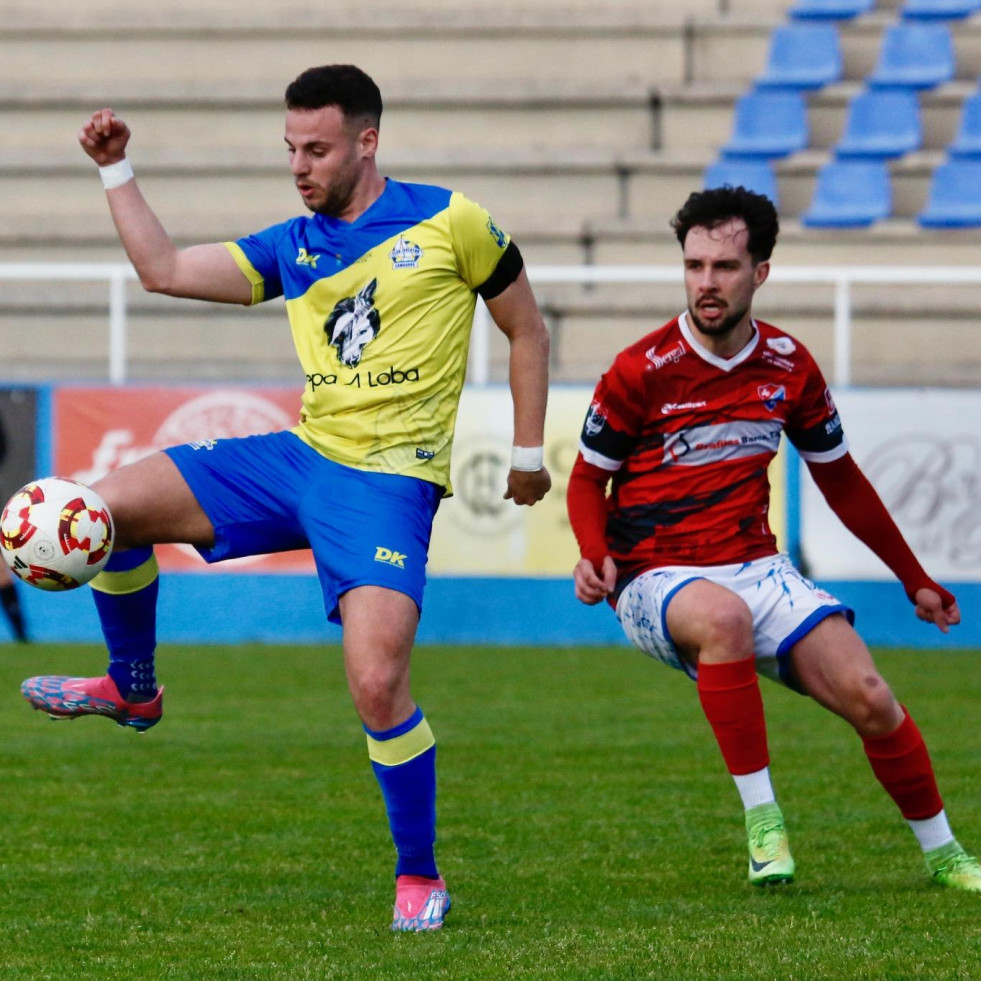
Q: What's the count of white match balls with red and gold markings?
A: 1